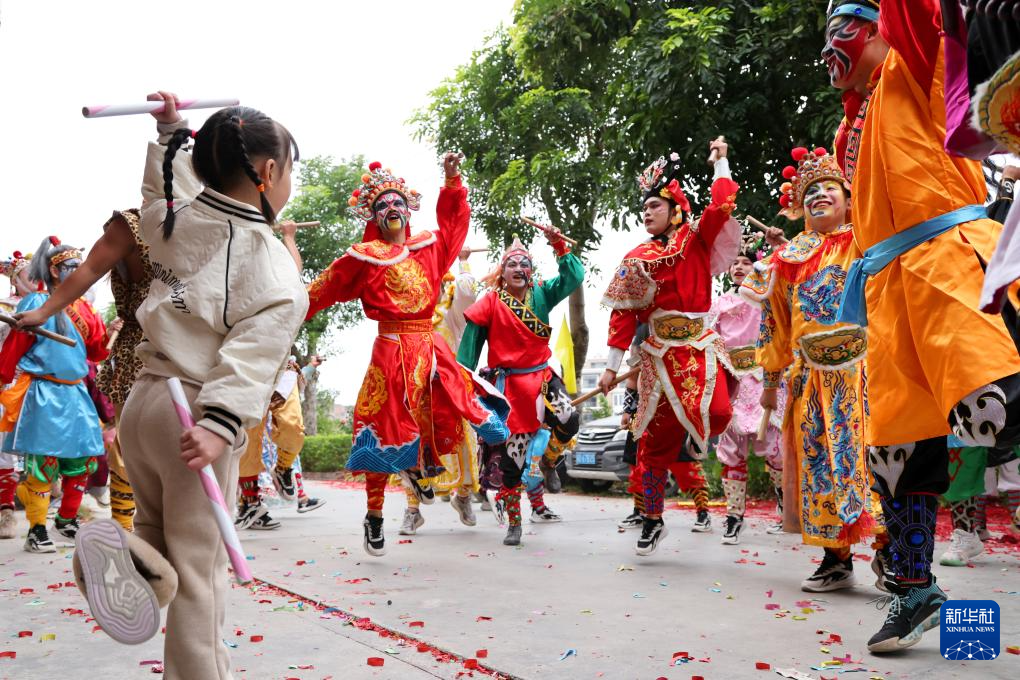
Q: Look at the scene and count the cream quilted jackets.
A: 1